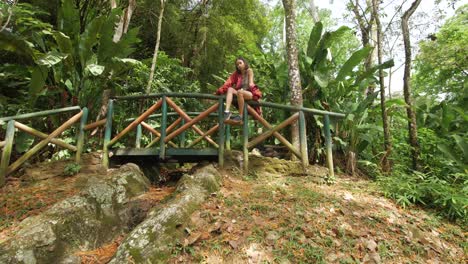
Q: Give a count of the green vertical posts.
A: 11